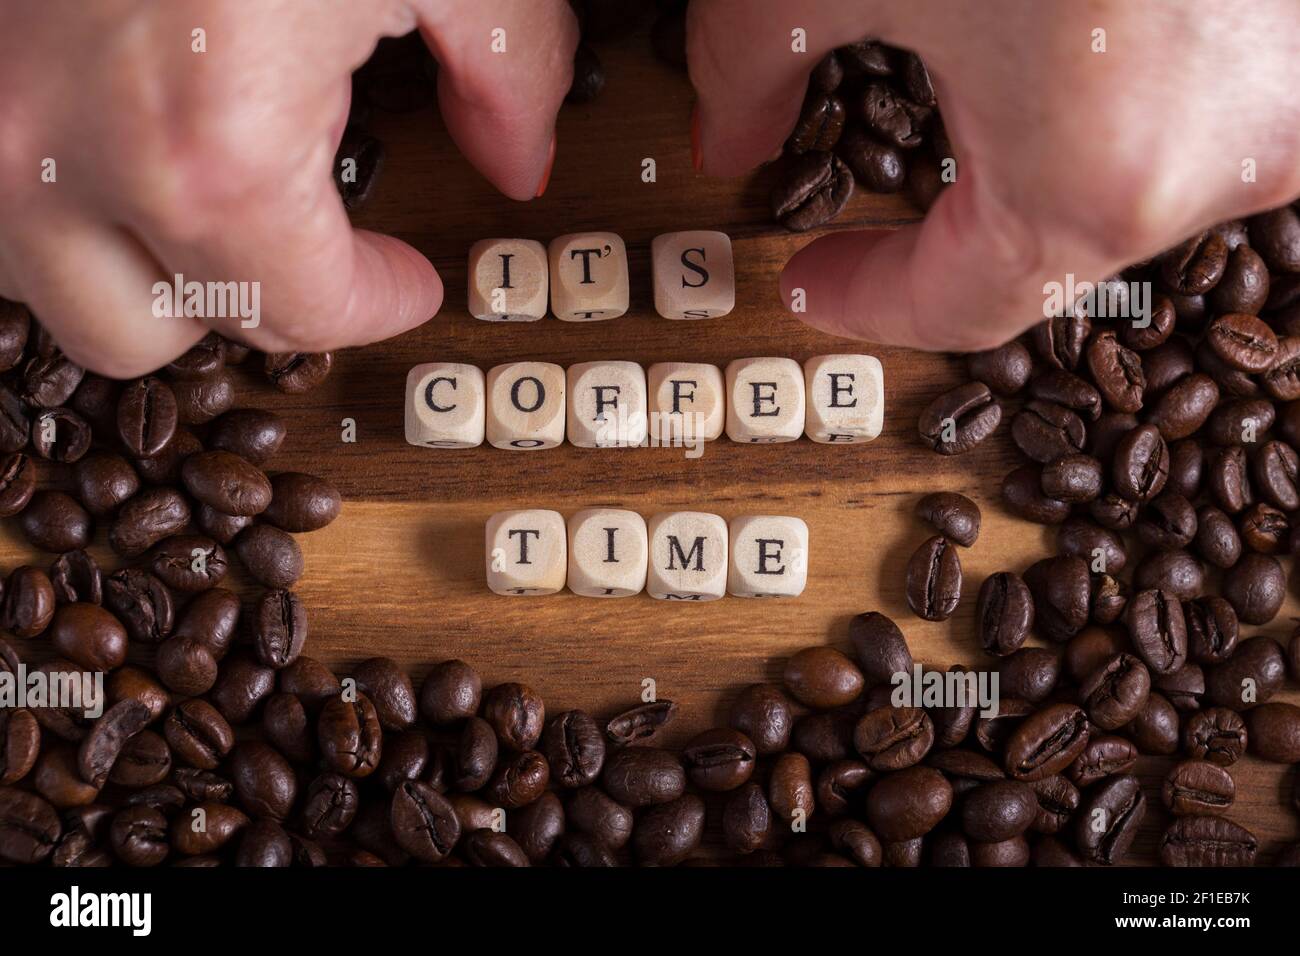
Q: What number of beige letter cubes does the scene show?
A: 13